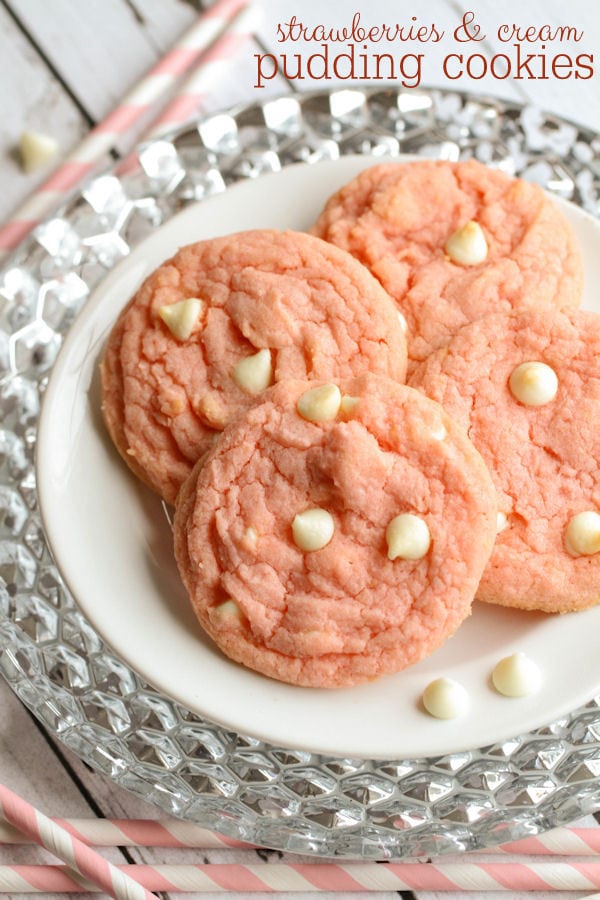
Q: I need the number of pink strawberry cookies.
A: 4